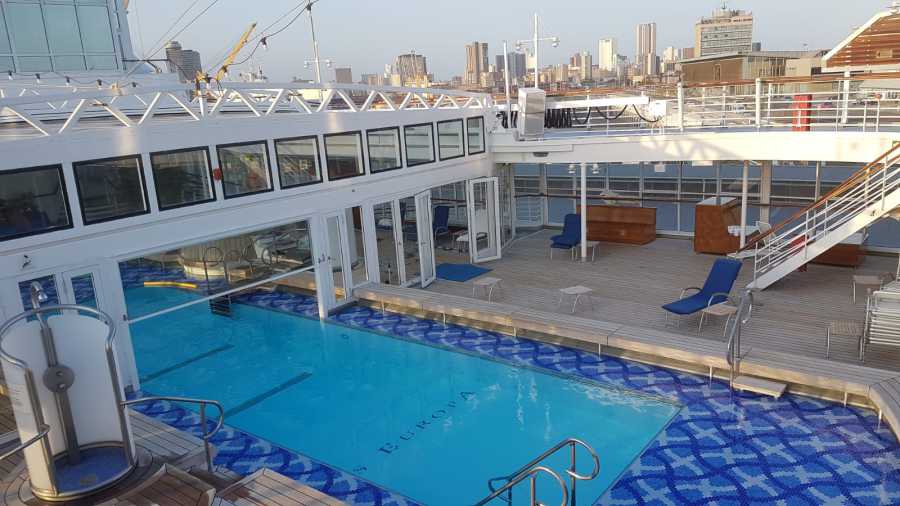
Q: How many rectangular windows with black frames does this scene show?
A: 10